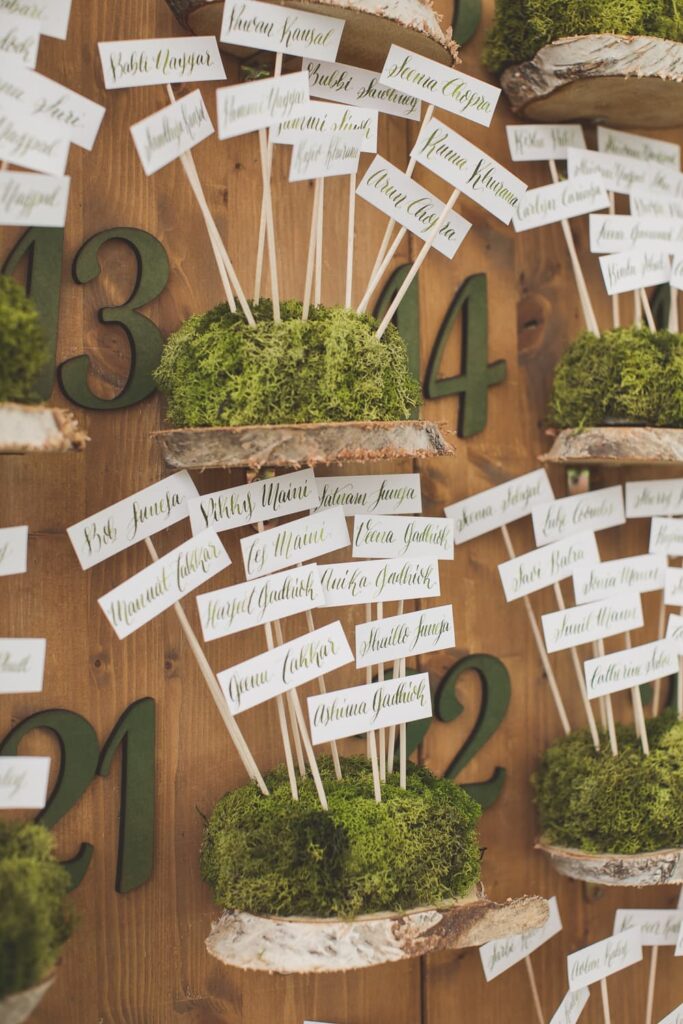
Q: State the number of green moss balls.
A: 7